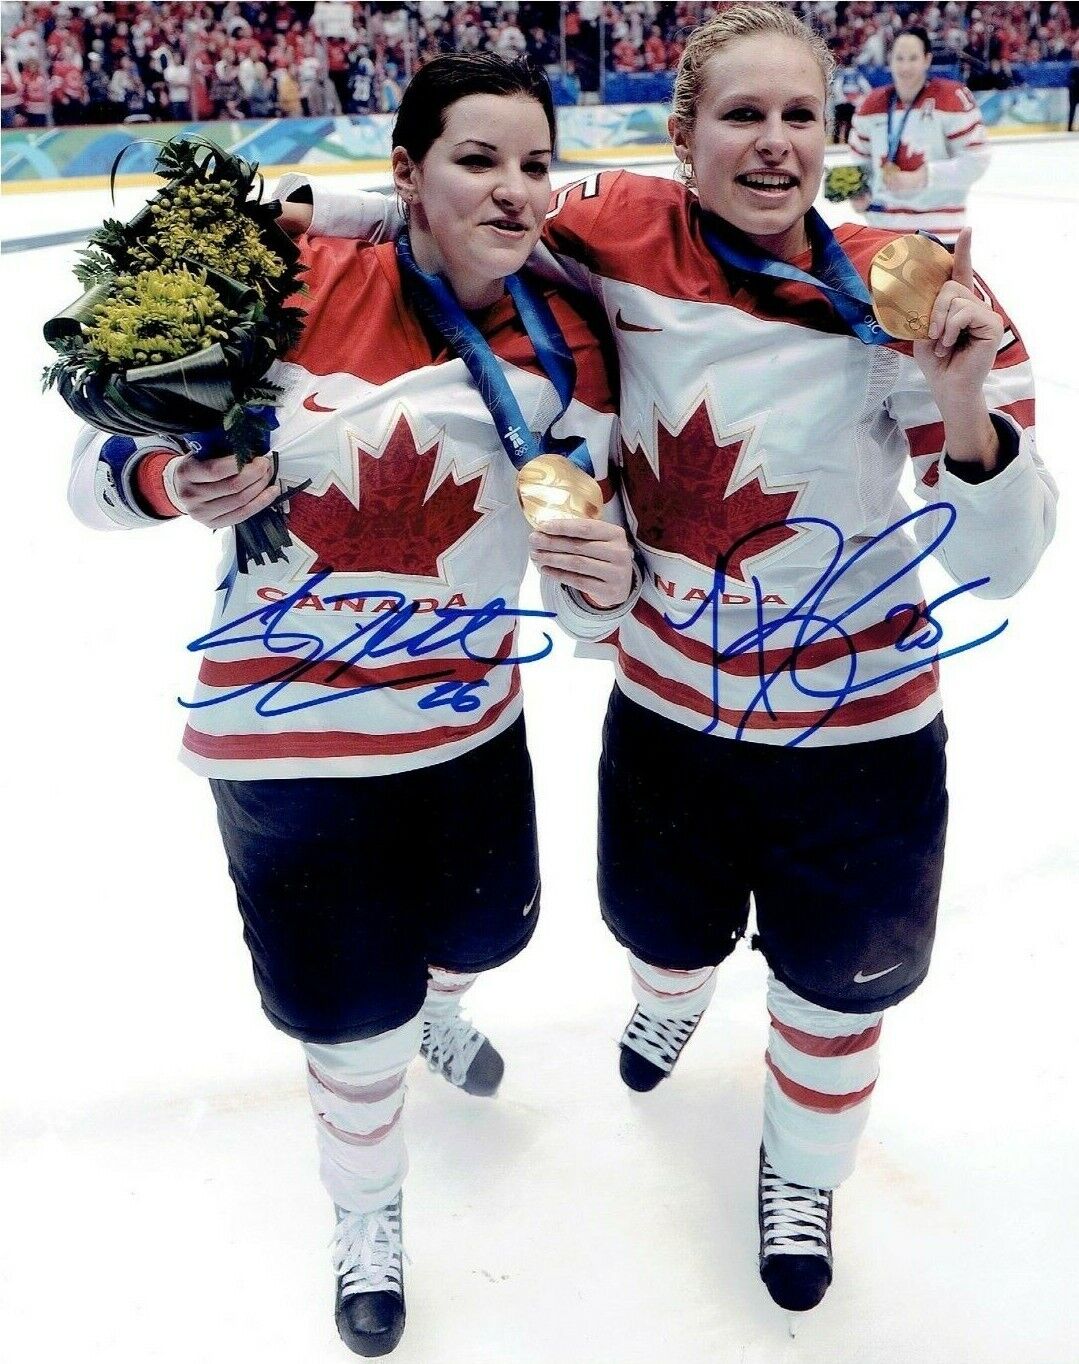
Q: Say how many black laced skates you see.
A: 4